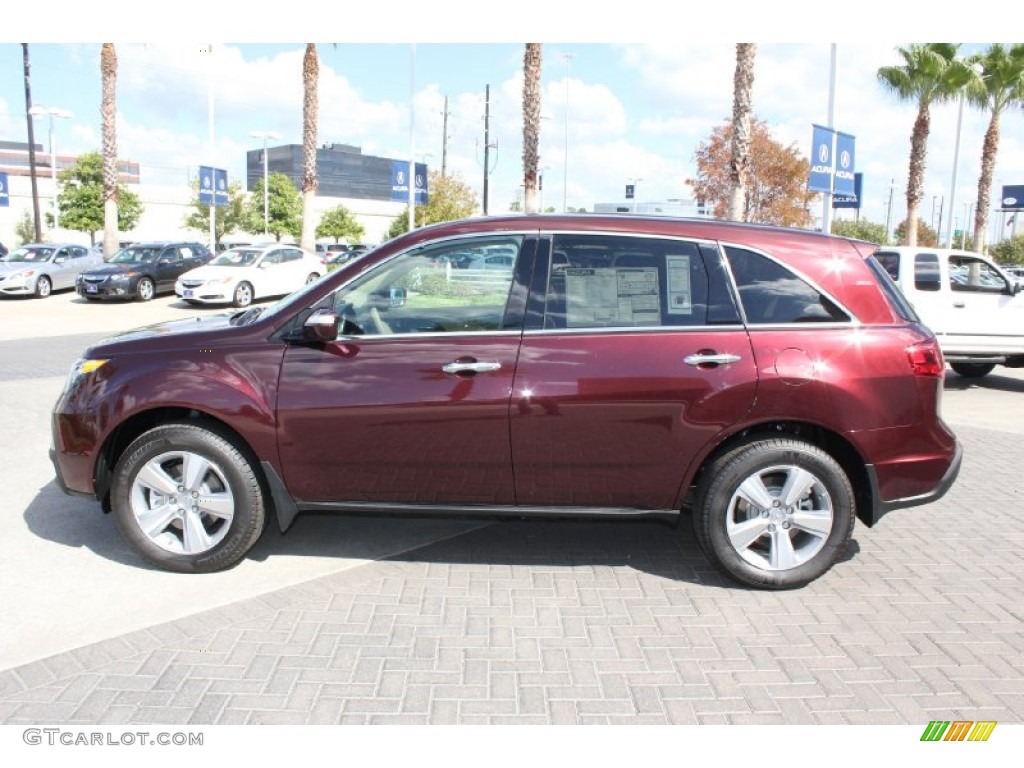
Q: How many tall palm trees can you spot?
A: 6